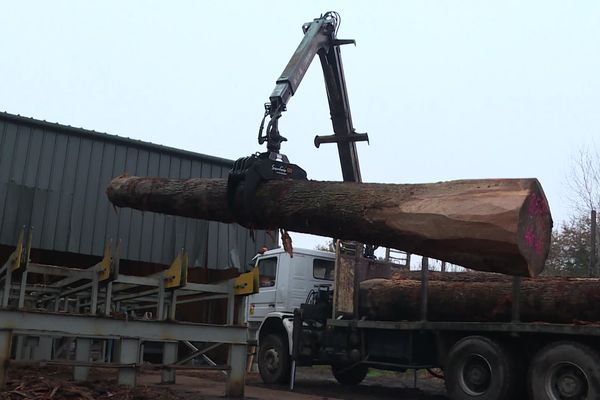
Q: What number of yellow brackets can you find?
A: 4